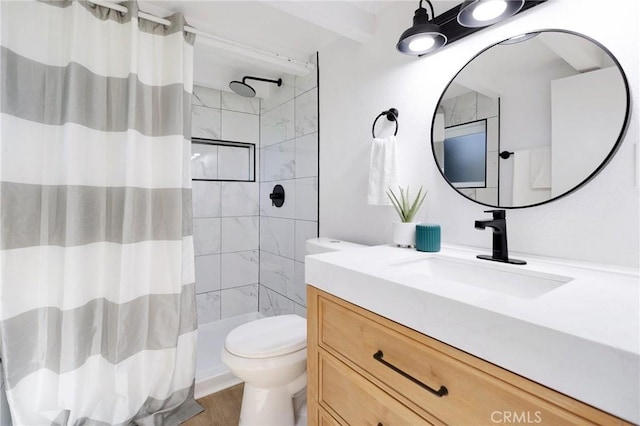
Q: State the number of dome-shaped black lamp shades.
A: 2